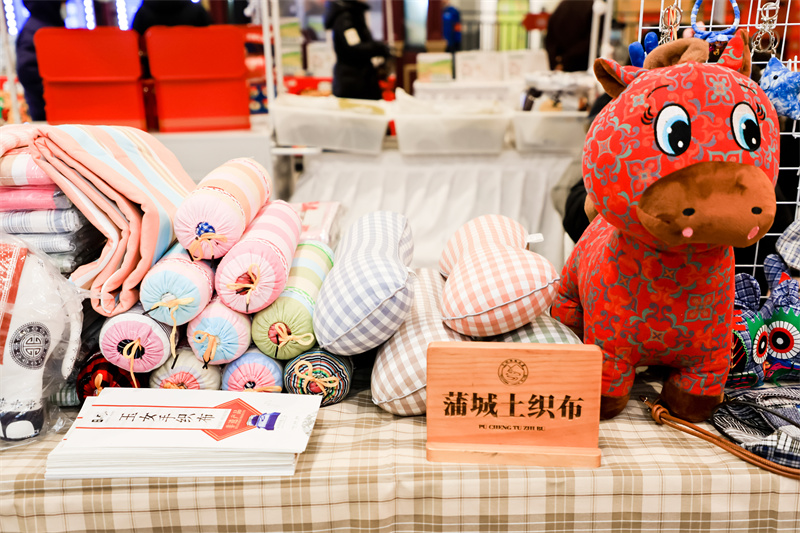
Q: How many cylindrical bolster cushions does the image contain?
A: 10